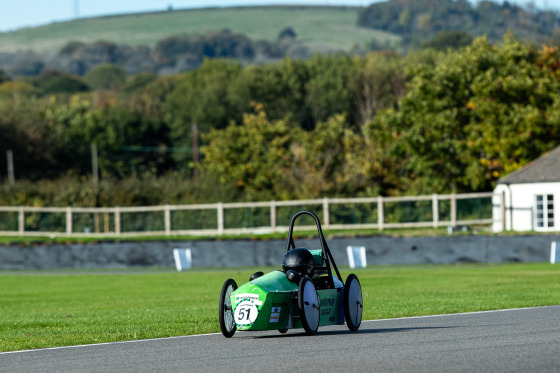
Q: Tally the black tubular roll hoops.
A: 1